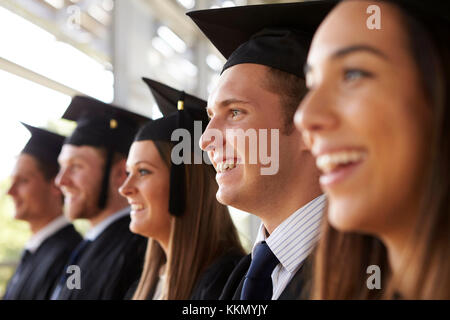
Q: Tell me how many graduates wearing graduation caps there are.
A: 5